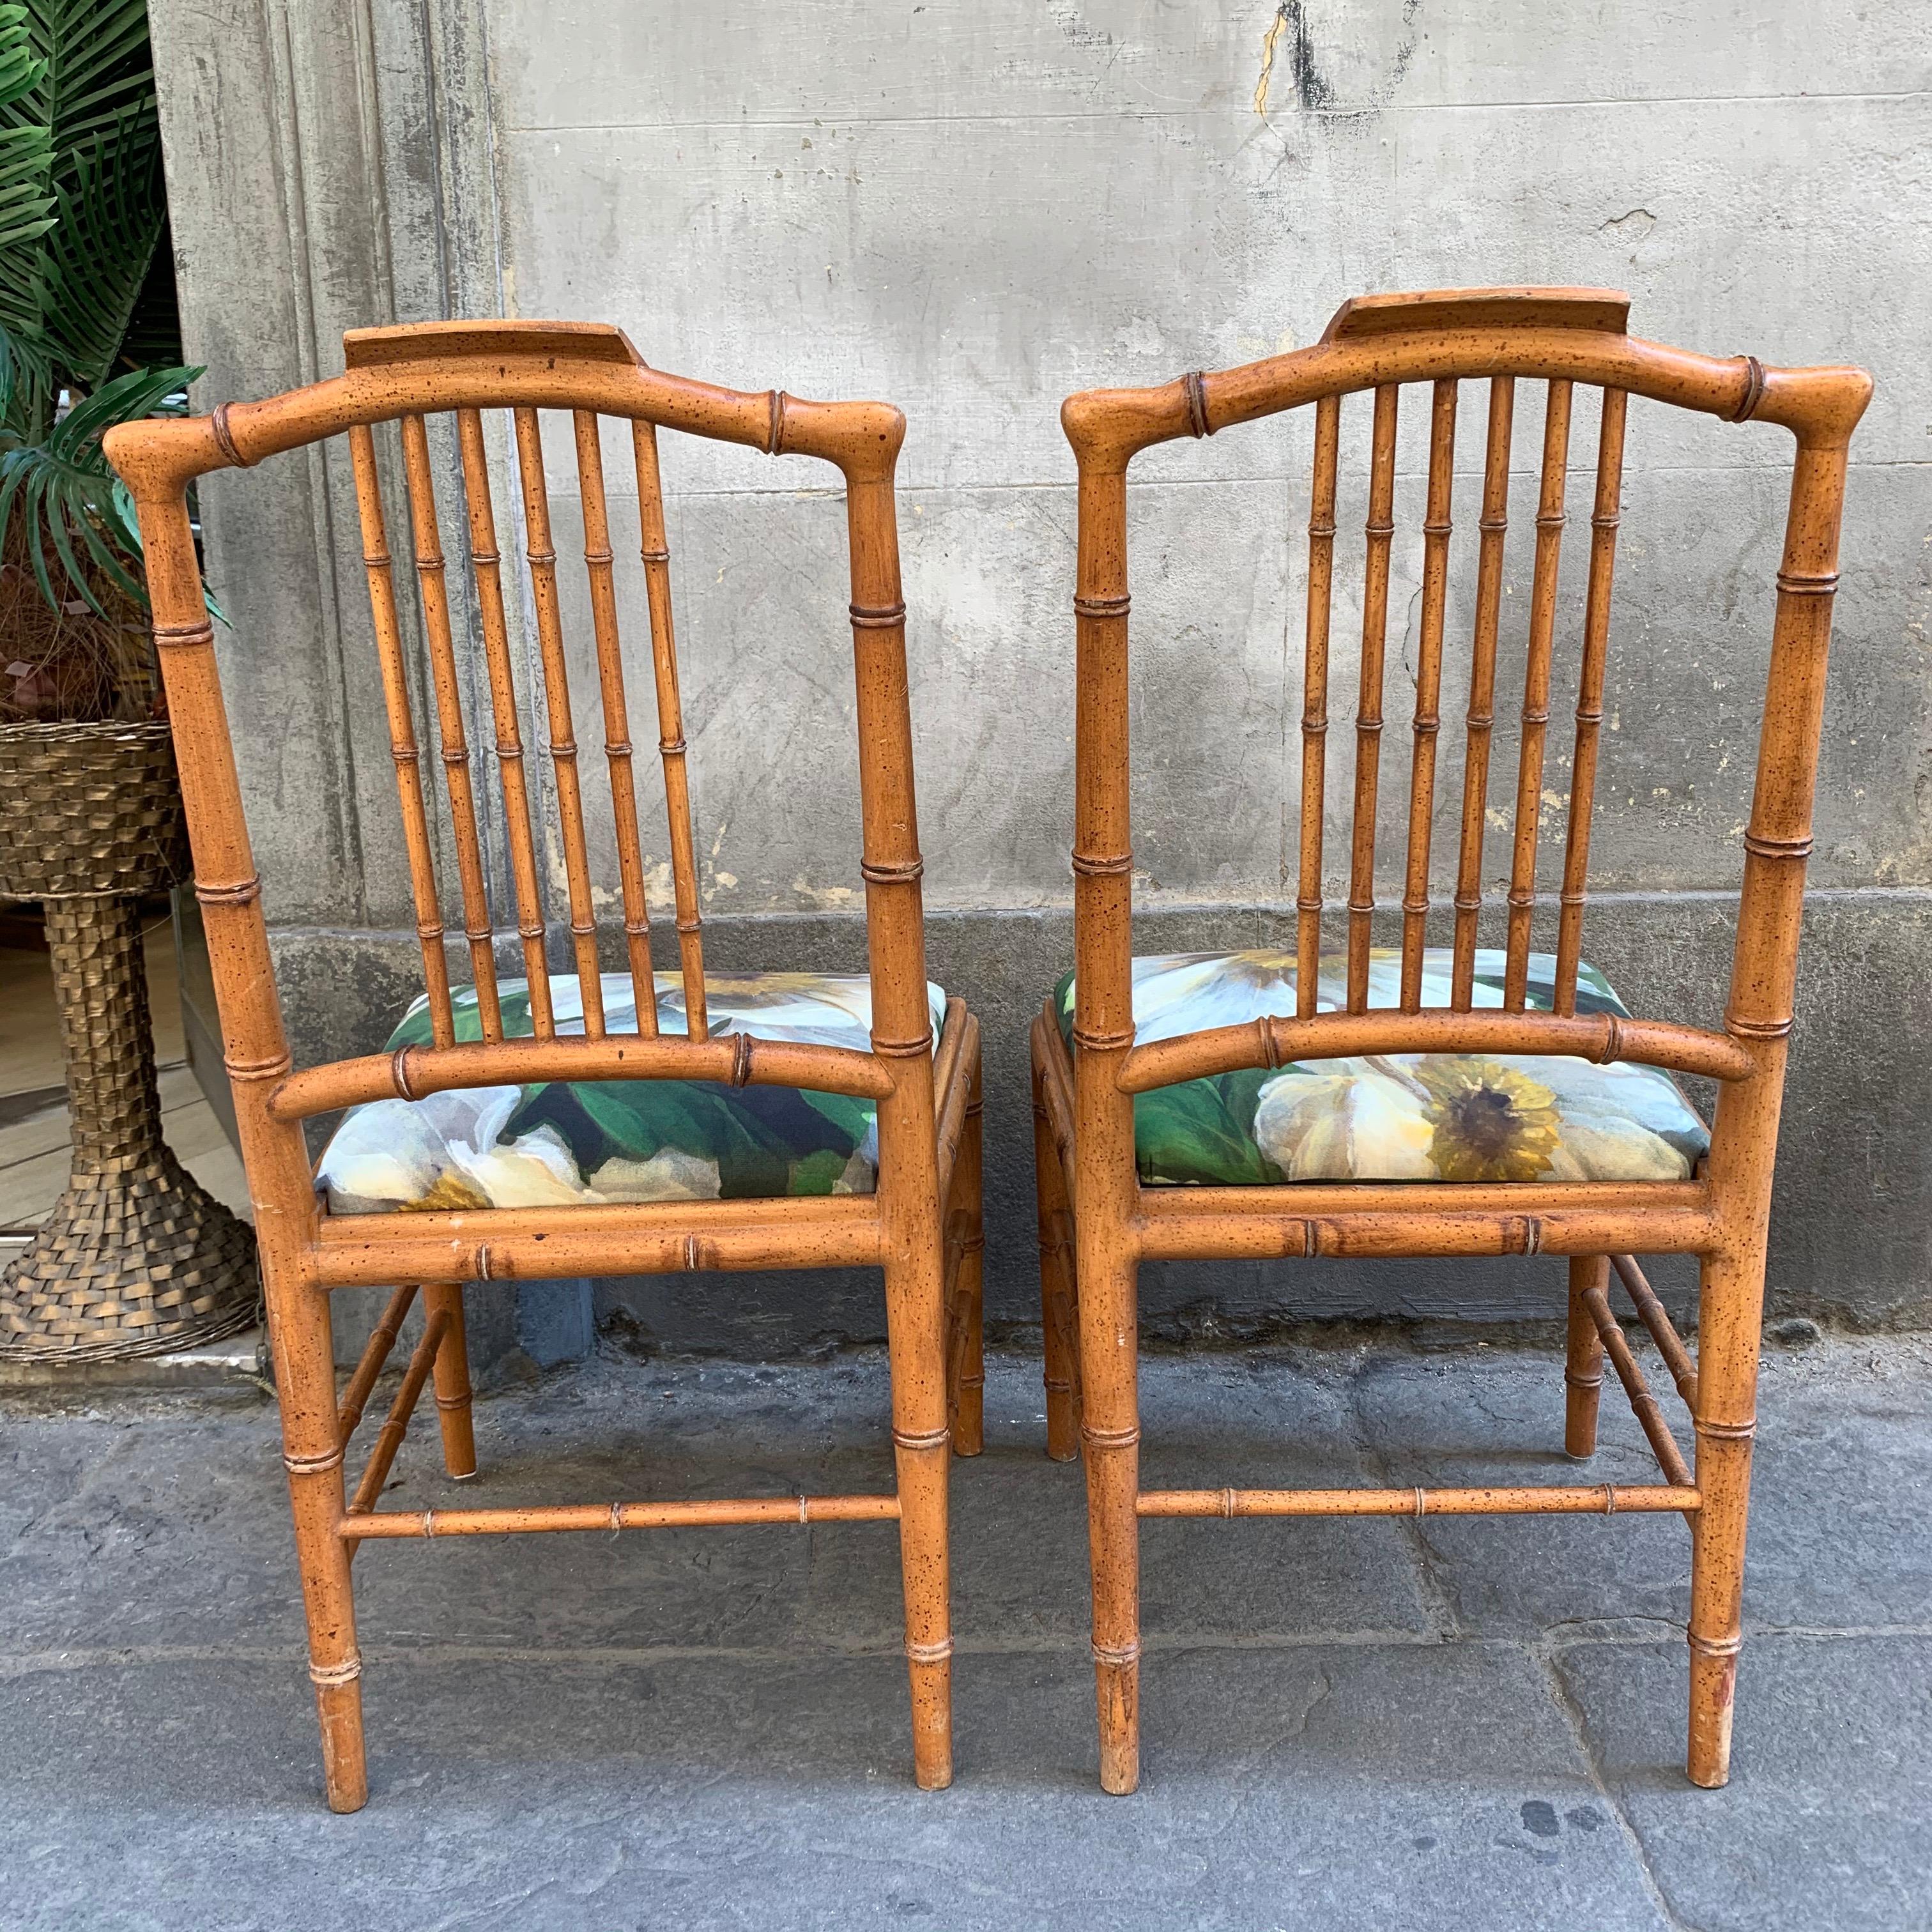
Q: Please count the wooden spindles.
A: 12